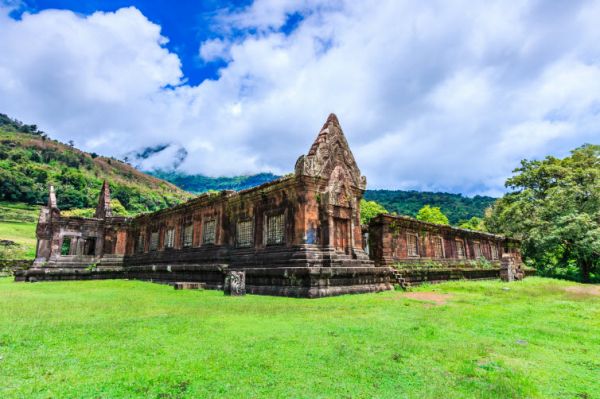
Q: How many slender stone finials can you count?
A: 2